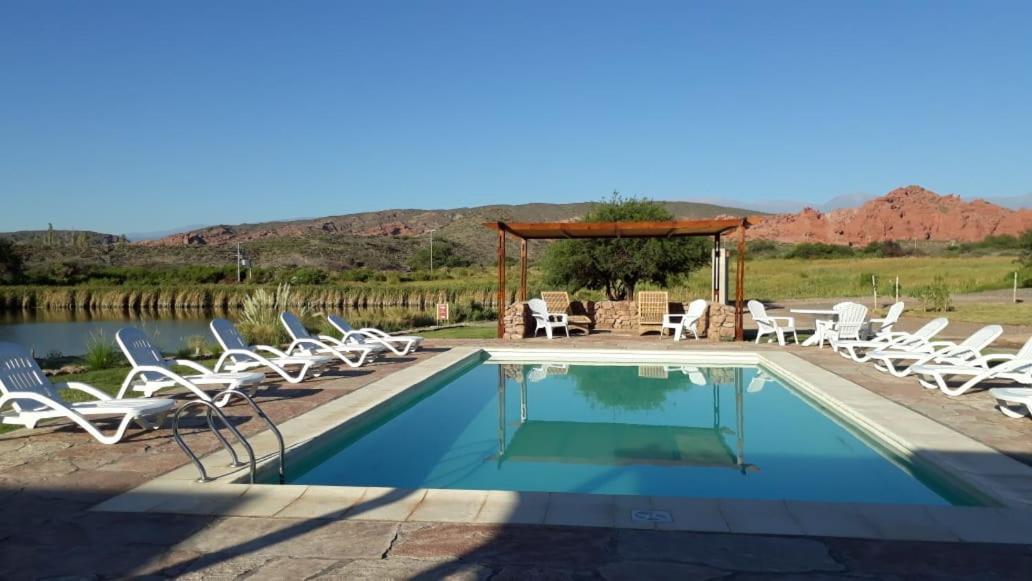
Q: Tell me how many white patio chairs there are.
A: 14